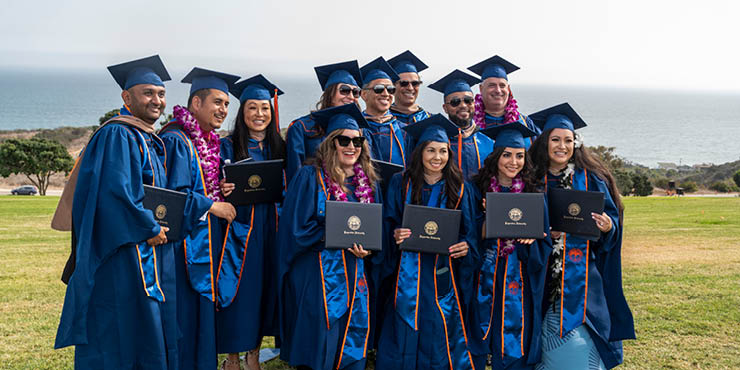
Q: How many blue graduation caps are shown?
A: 12